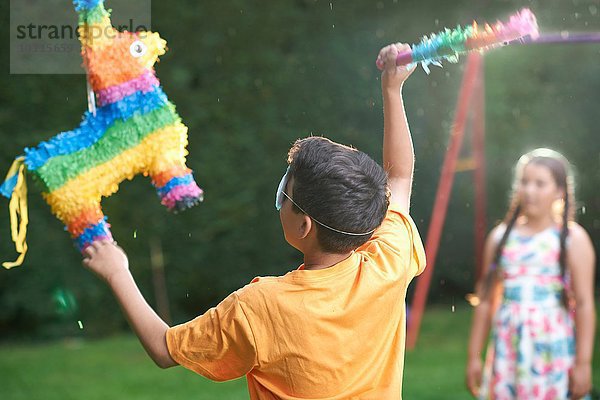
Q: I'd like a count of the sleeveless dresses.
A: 1